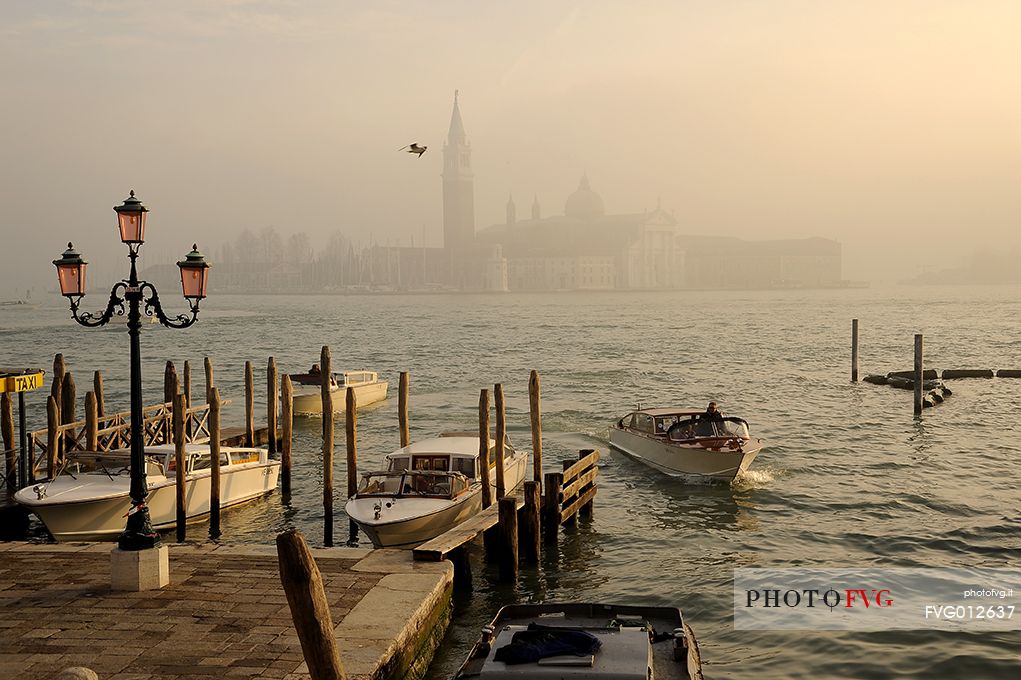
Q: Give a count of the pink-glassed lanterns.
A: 3